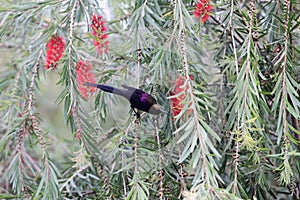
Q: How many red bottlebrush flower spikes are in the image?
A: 5